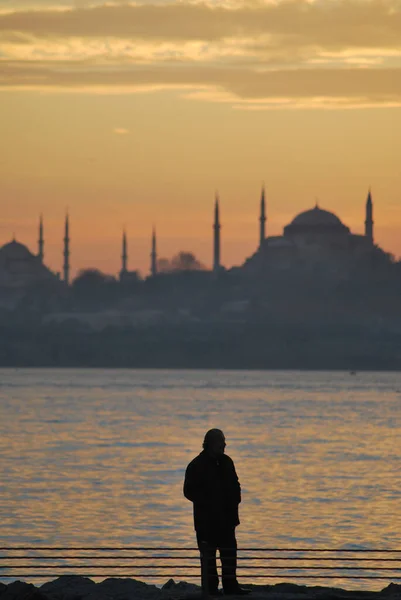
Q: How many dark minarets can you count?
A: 7